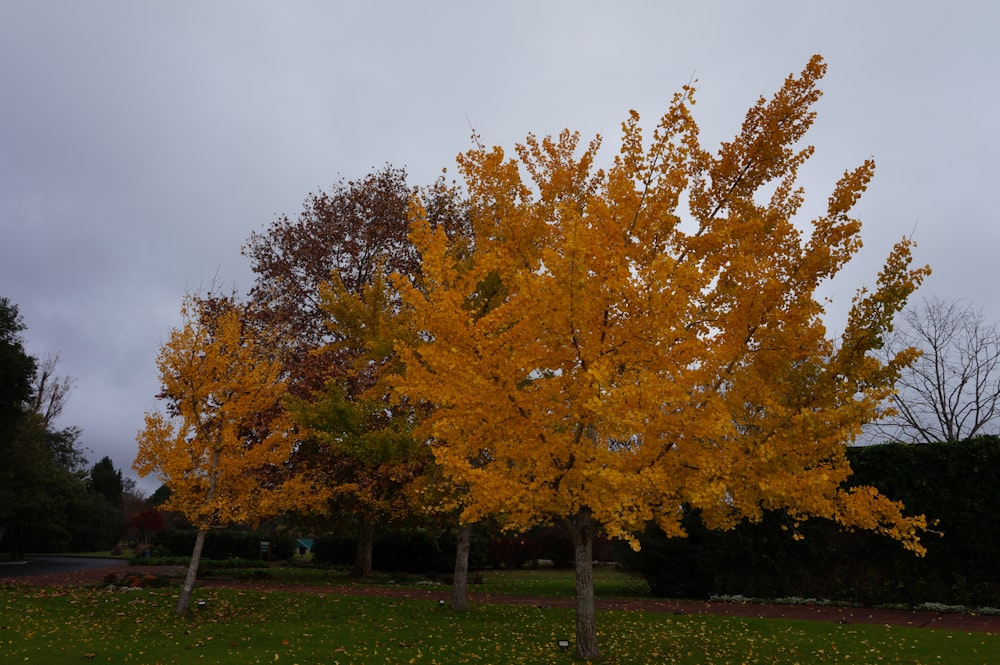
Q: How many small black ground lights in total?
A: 3